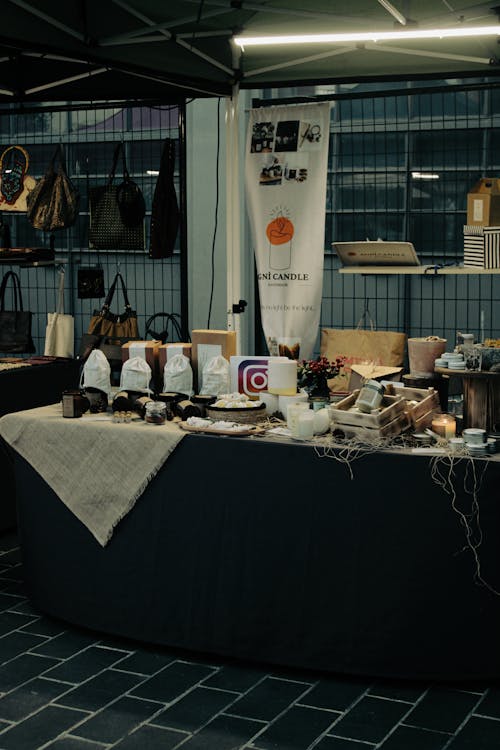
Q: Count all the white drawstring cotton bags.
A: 4